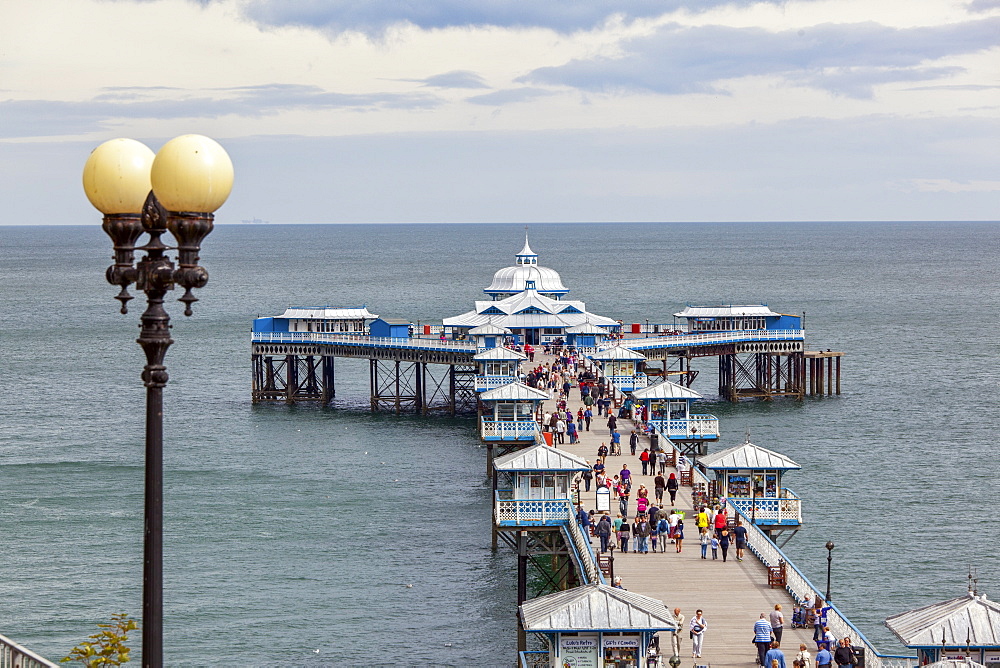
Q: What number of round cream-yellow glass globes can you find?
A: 2